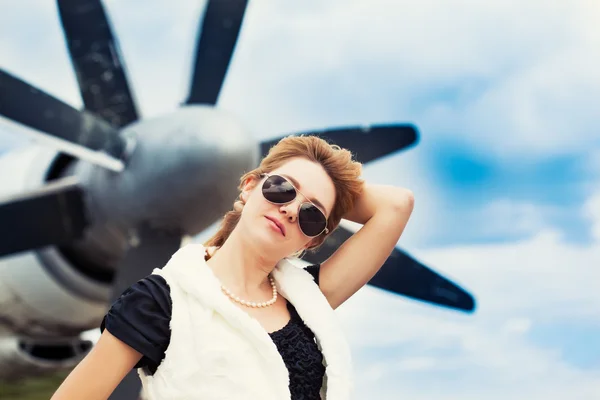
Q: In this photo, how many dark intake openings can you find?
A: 2